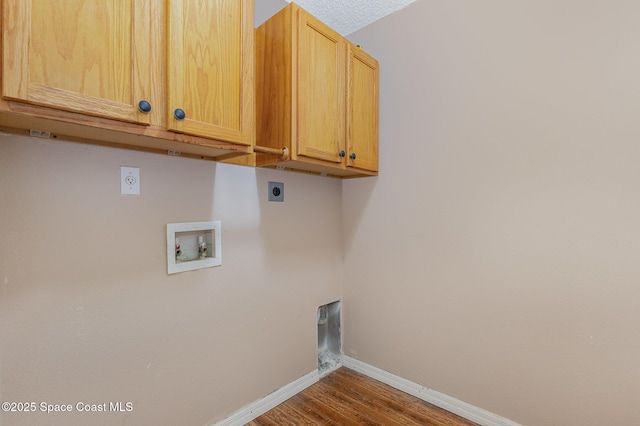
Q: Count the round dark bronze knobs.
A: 4